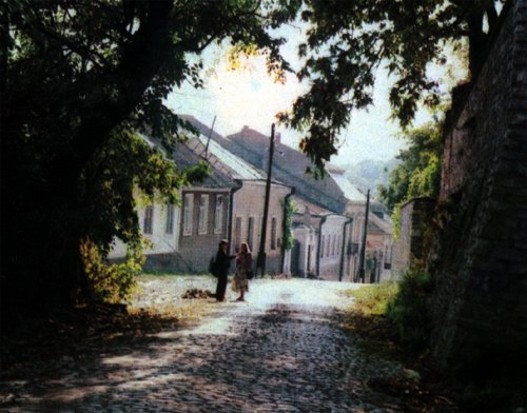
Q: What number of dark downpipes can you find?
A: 4